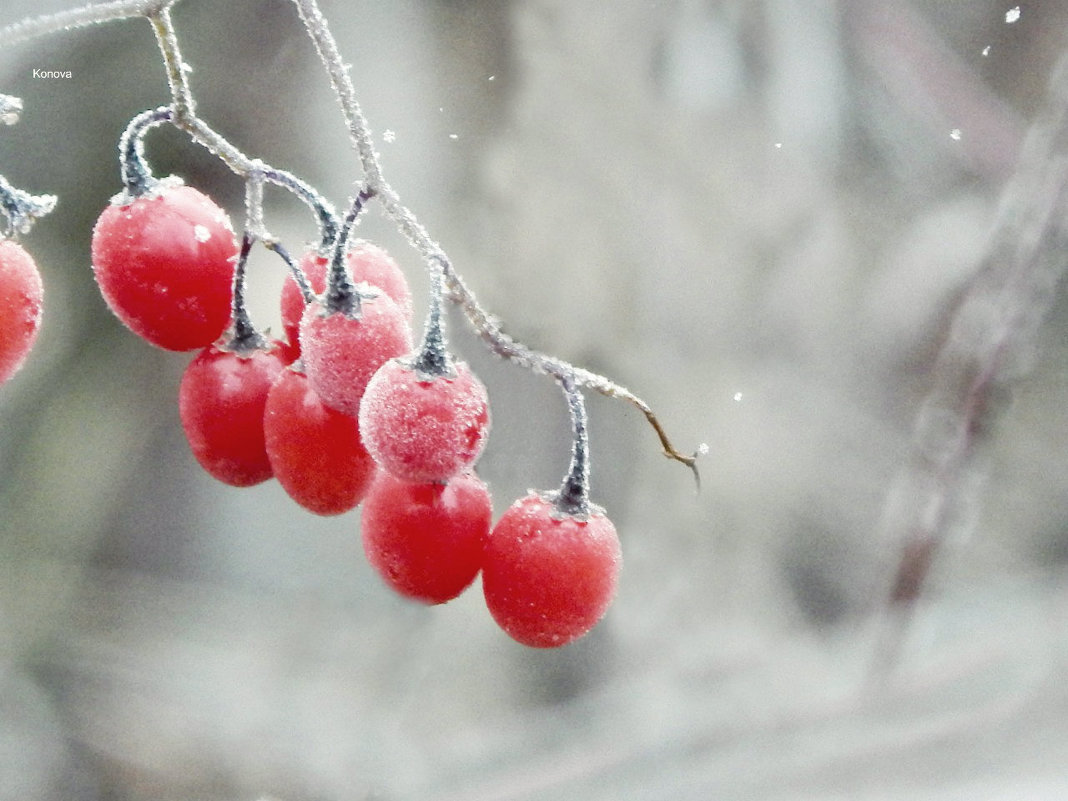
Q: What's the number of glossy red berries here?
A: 9